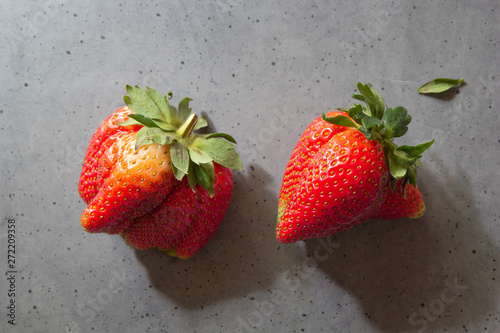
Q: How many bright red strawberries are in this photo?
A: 2